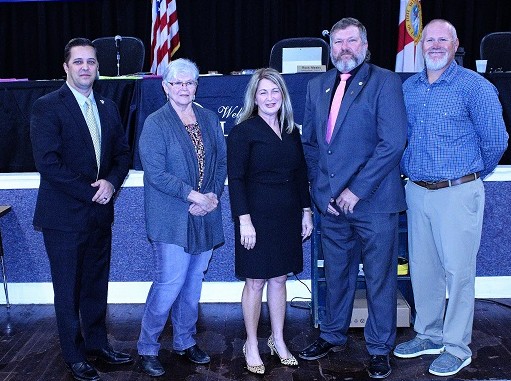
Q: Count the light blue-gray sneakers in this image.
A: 2